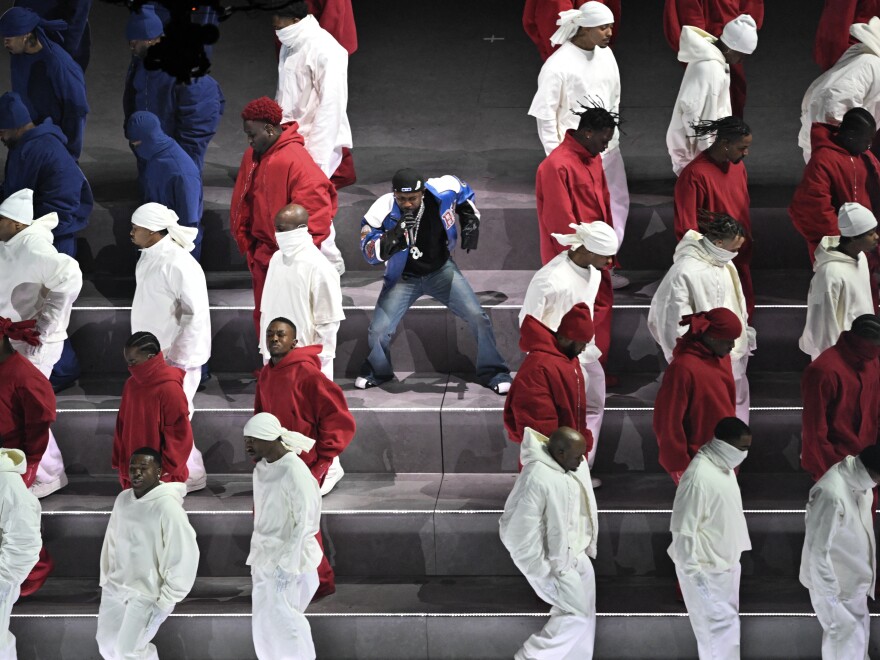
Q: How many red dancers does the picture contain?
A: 14